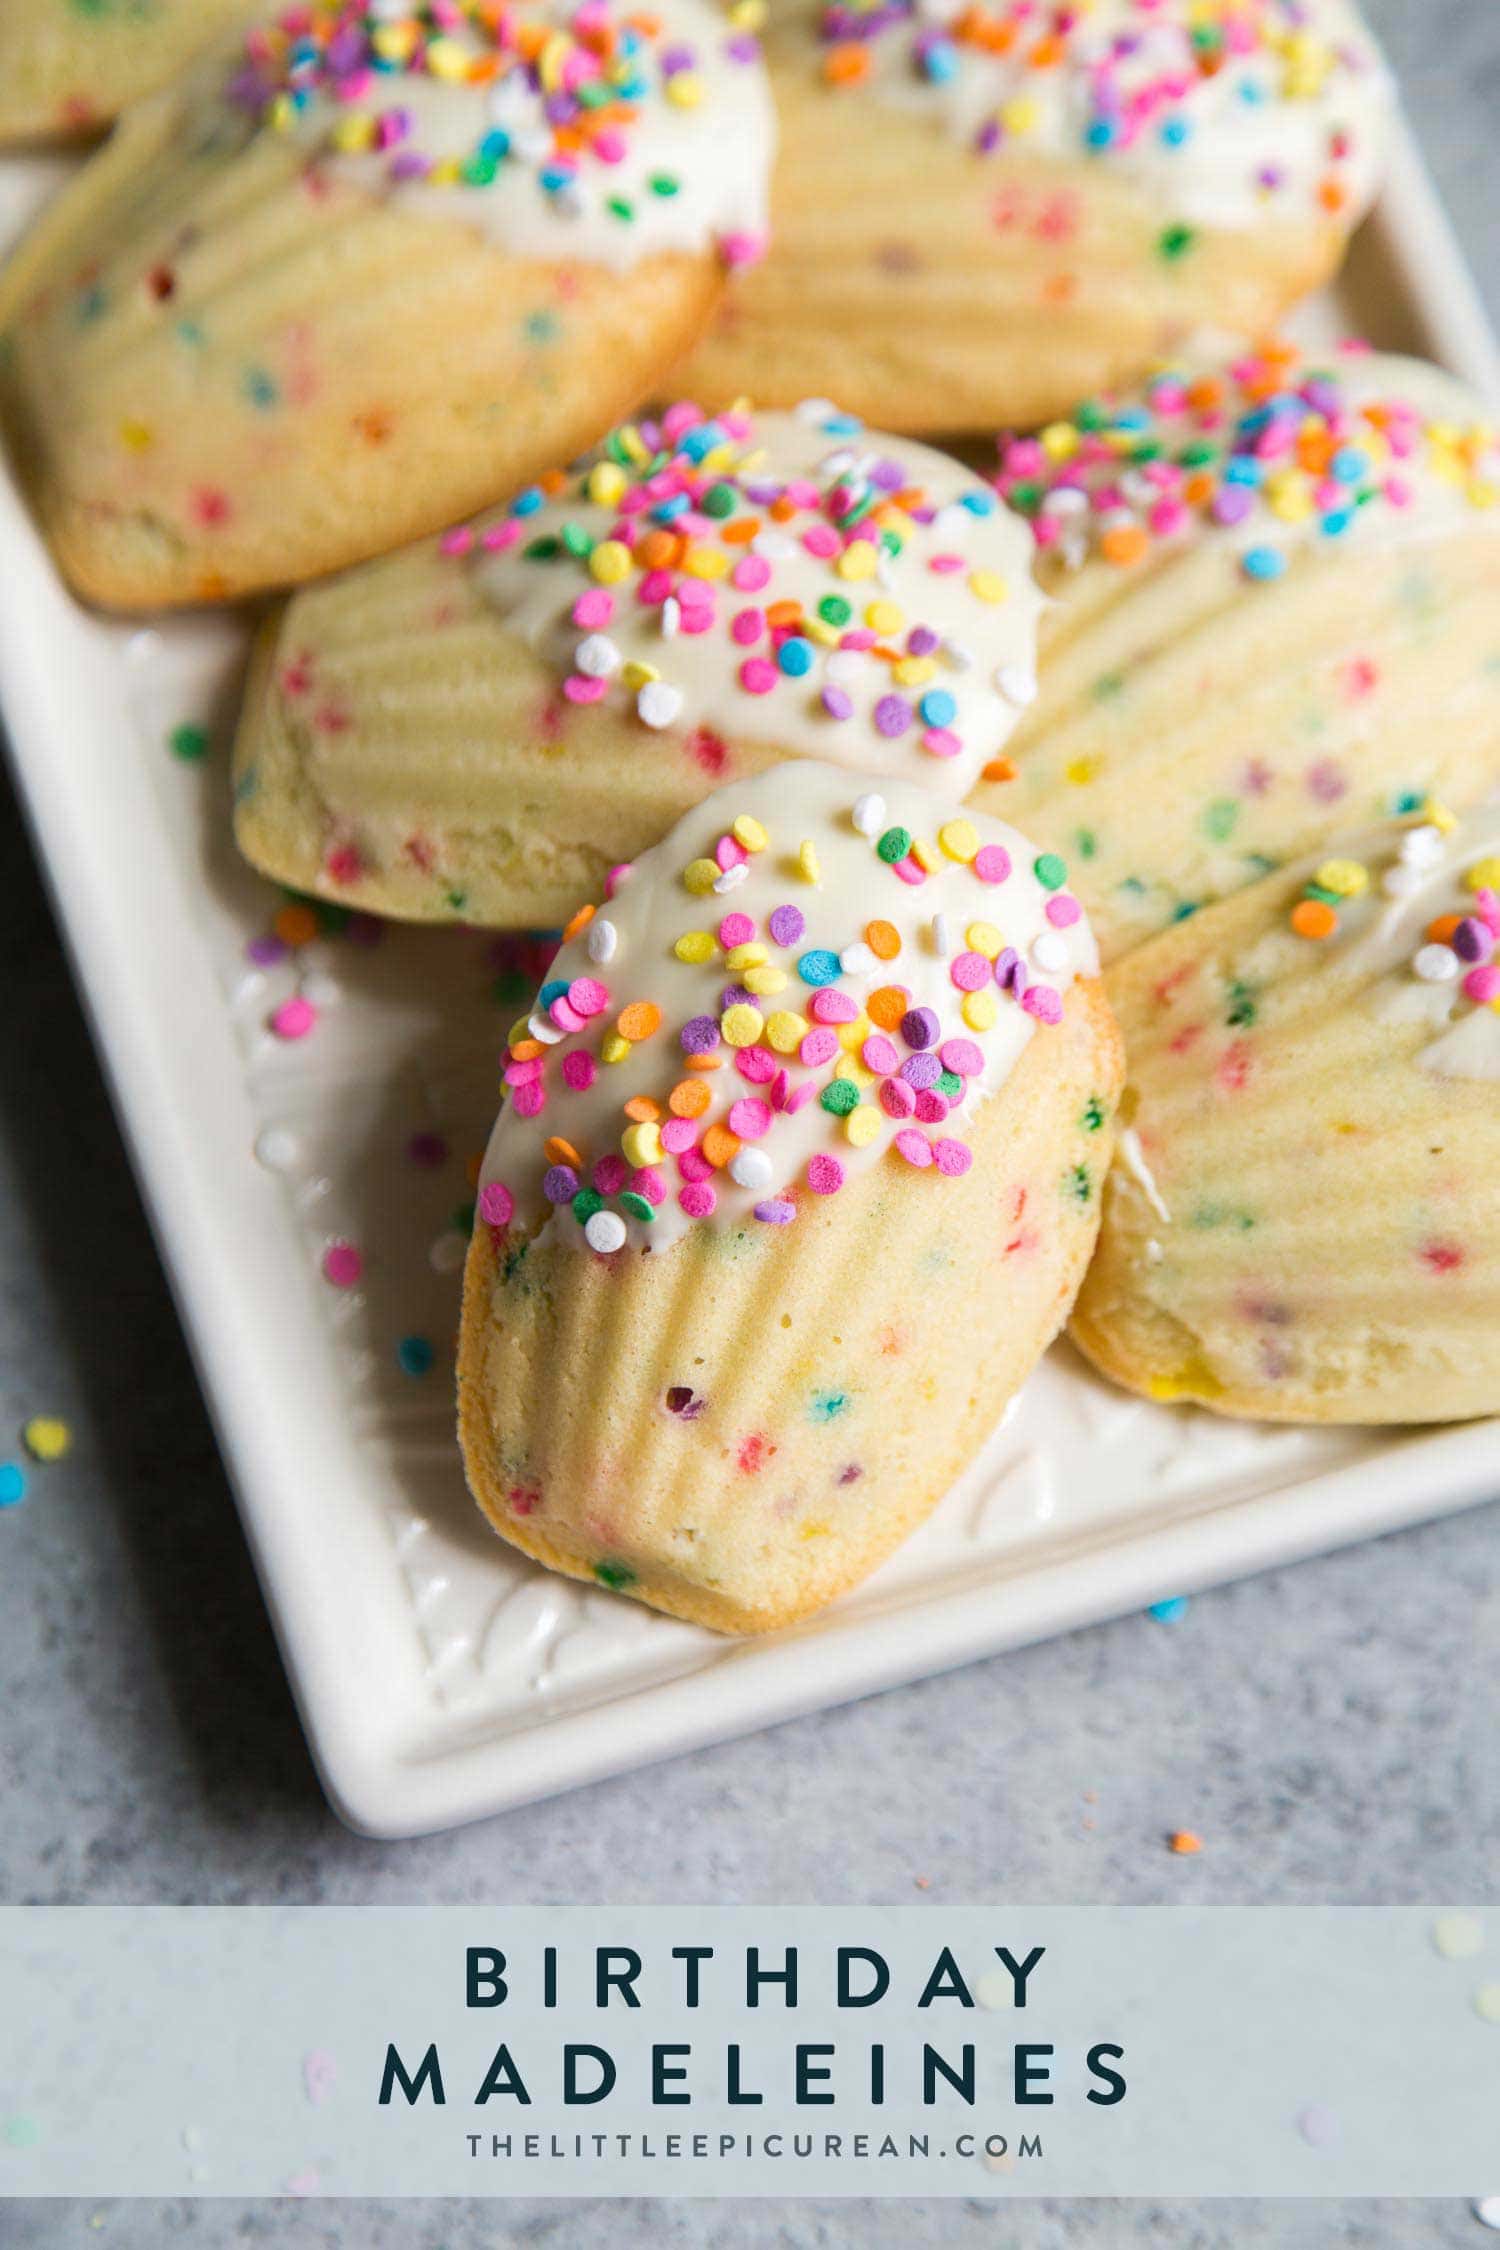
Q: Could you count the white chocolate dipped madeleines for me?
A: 6